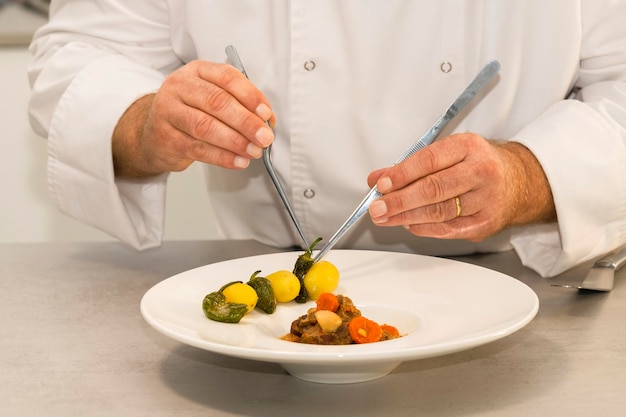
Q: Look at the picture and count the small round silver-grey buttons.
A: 3